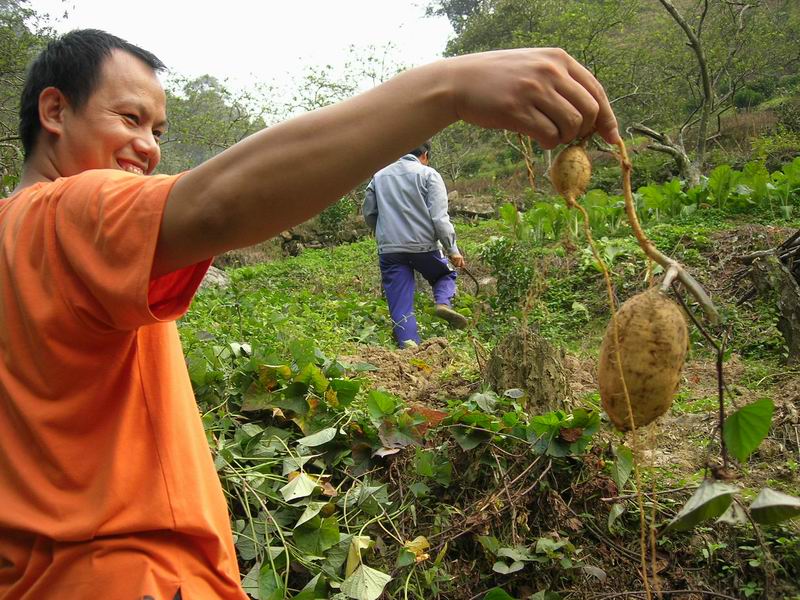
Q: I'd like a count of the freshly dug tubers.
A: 2